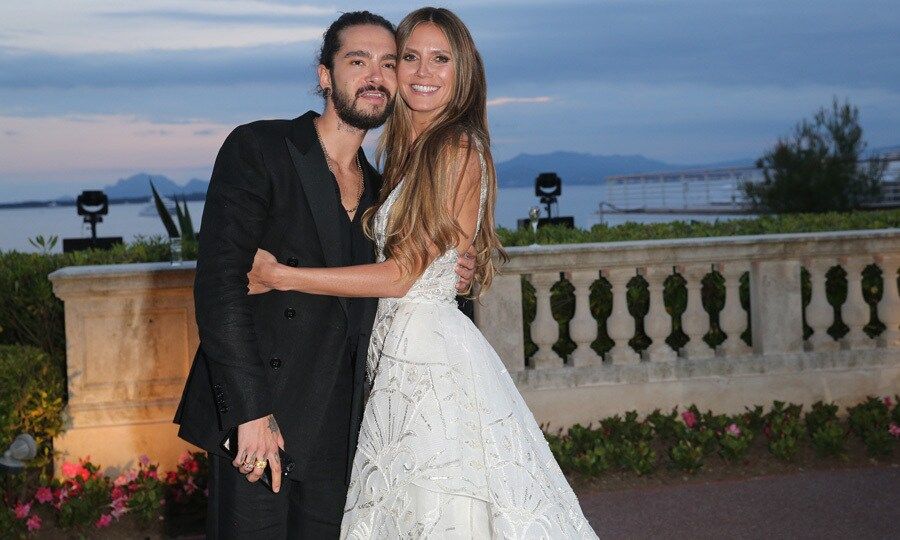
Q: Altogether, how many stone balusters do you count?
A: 9